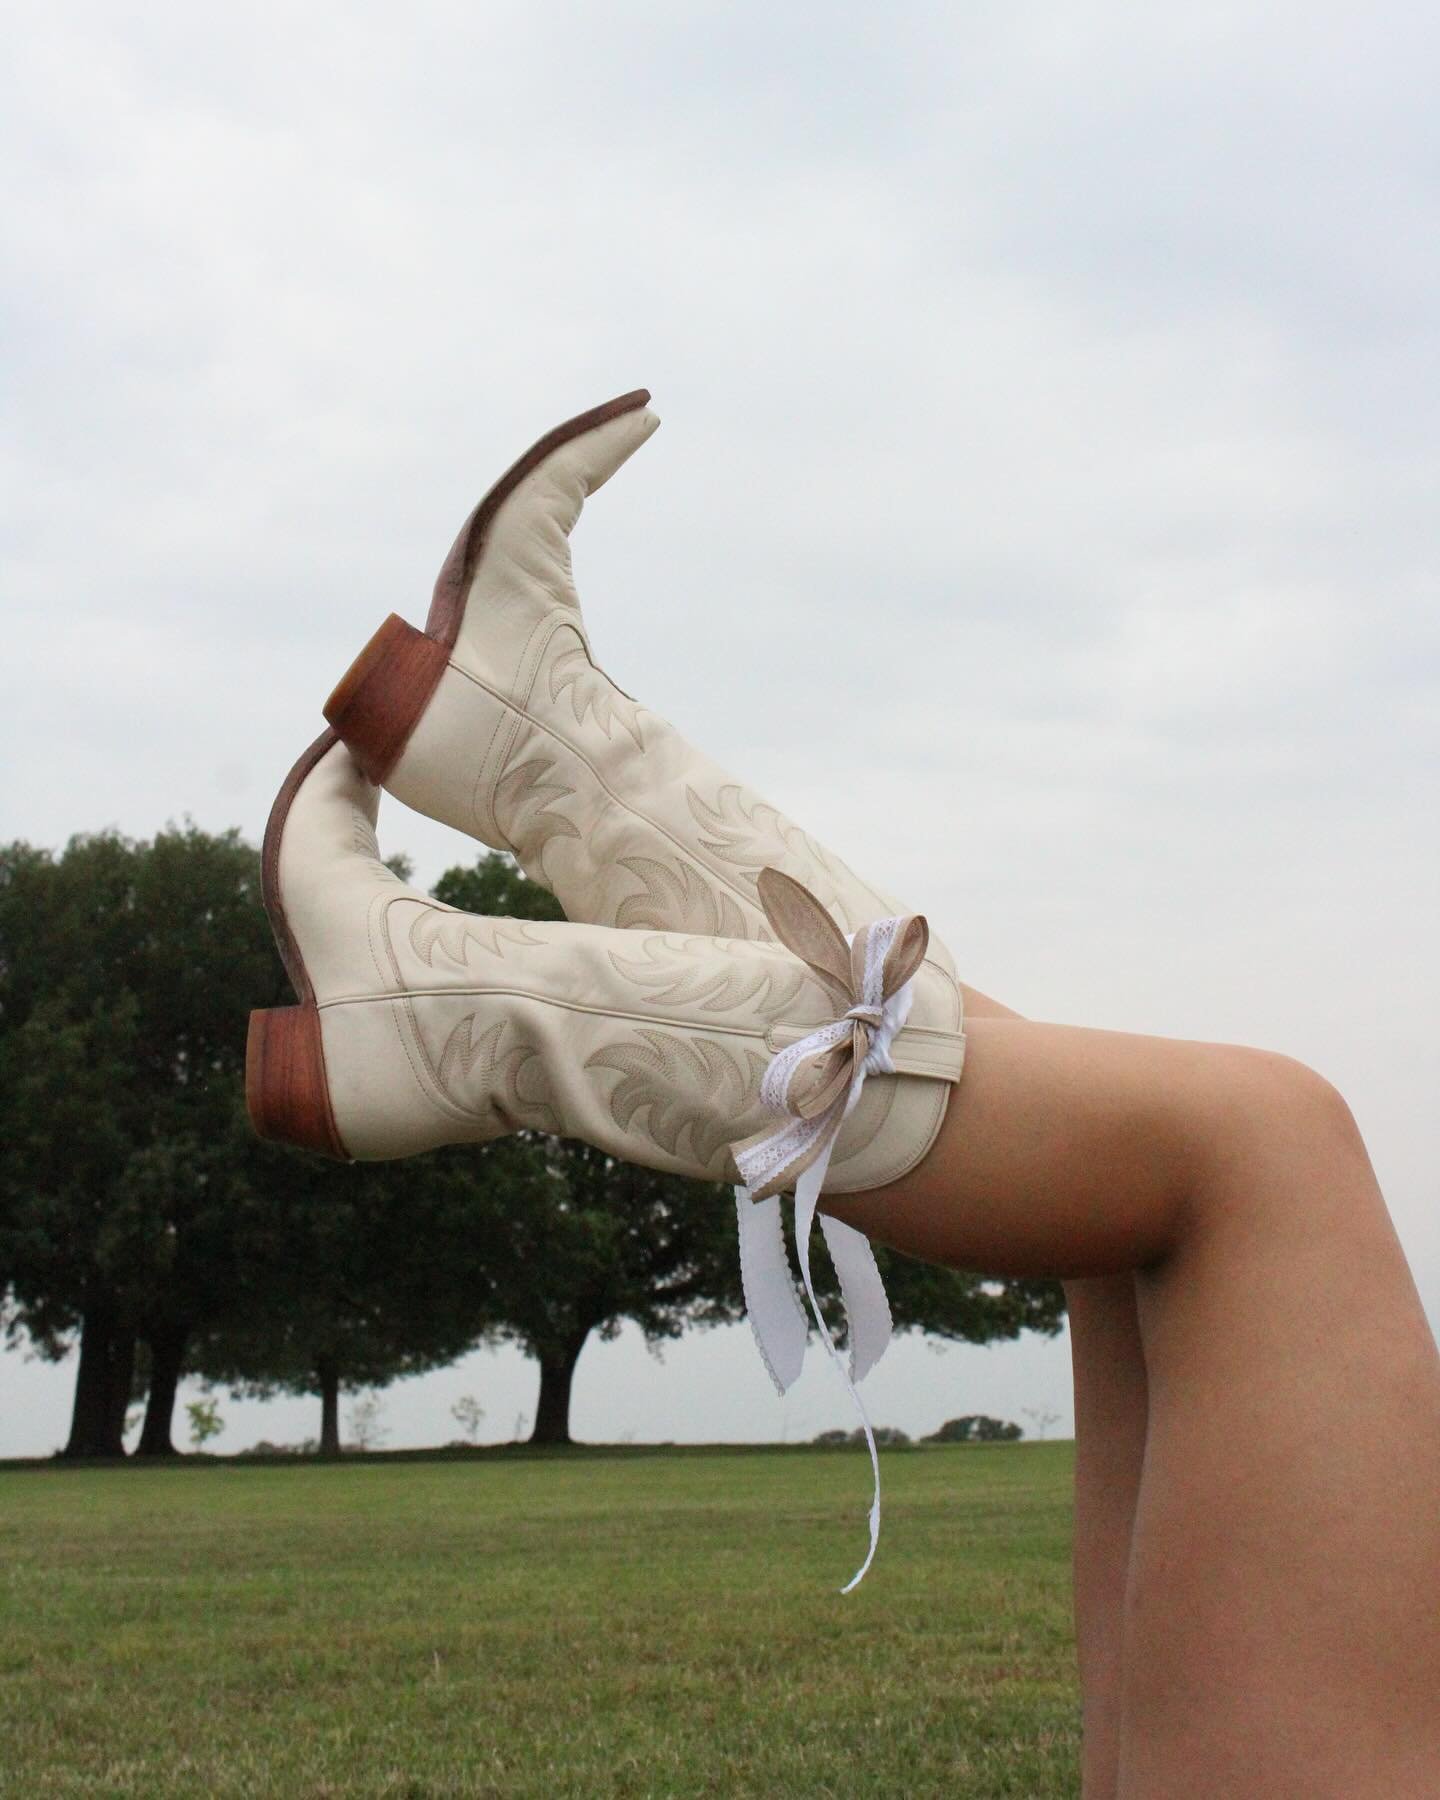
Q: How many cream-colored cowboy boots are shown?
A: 2